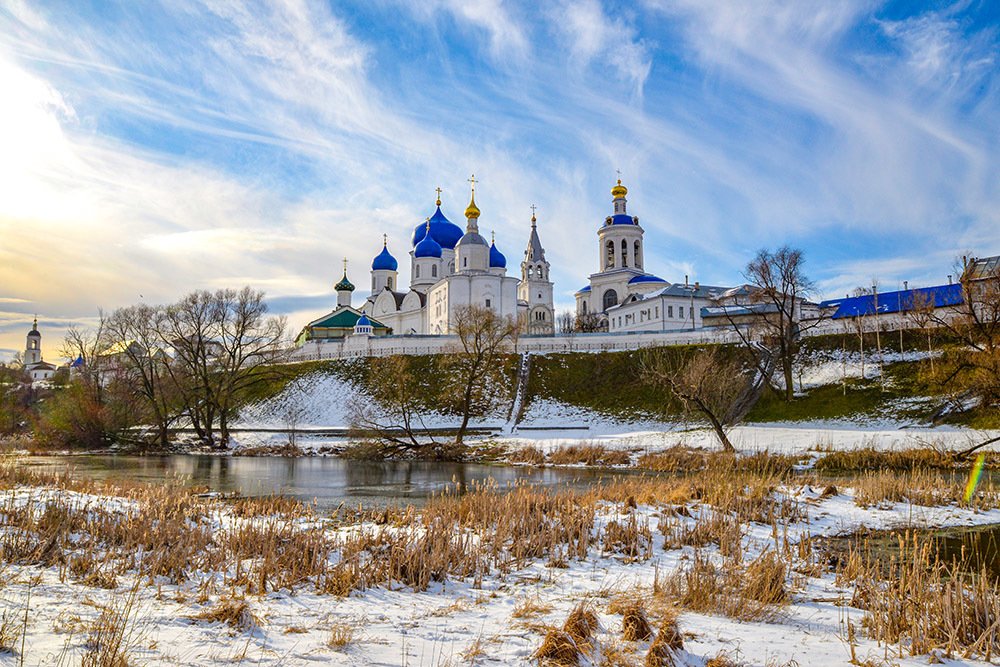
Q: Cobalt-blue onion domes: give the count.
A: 4